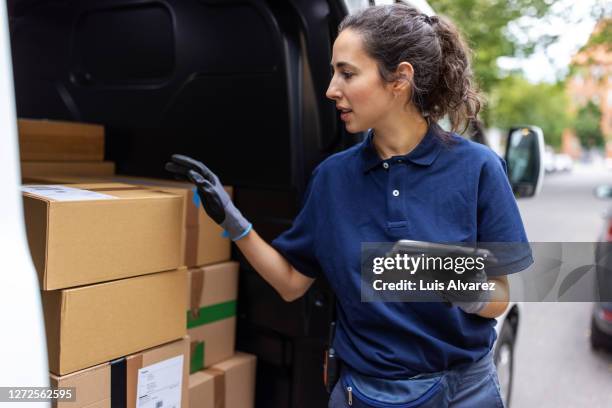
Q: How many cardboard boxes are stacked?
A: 8